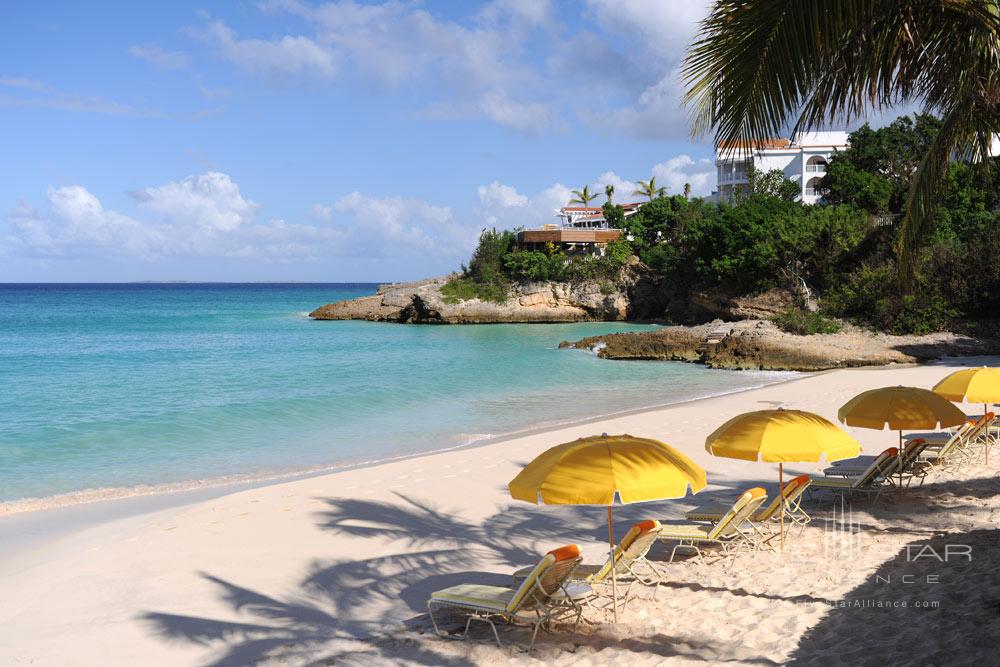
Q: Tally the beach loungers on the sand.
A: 8